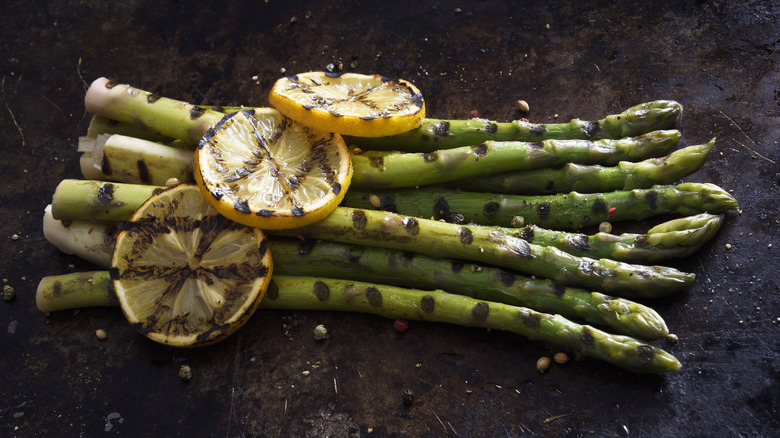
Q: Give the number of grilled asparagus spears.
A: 8